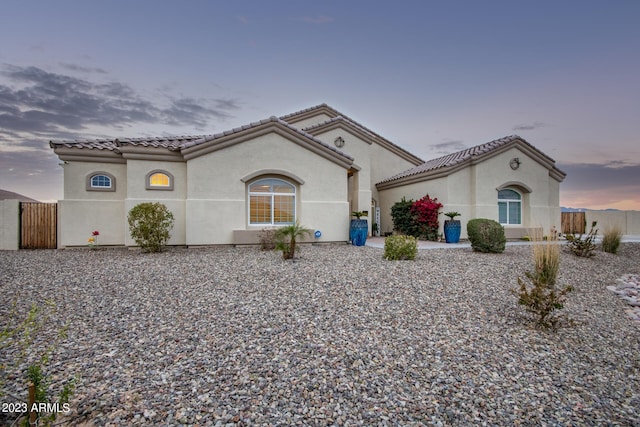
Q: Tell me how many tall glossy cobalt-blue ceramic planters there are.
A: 2